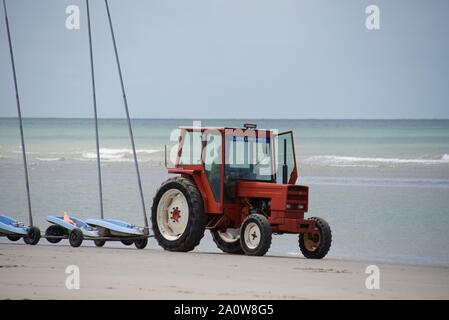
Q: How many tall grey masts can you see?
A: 3